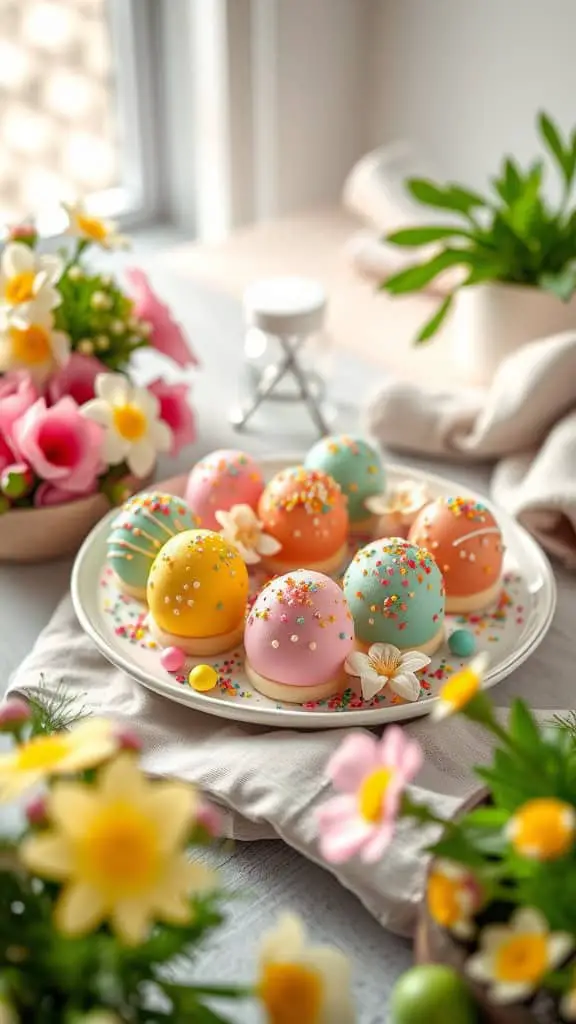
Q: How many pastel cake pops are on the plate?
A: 8